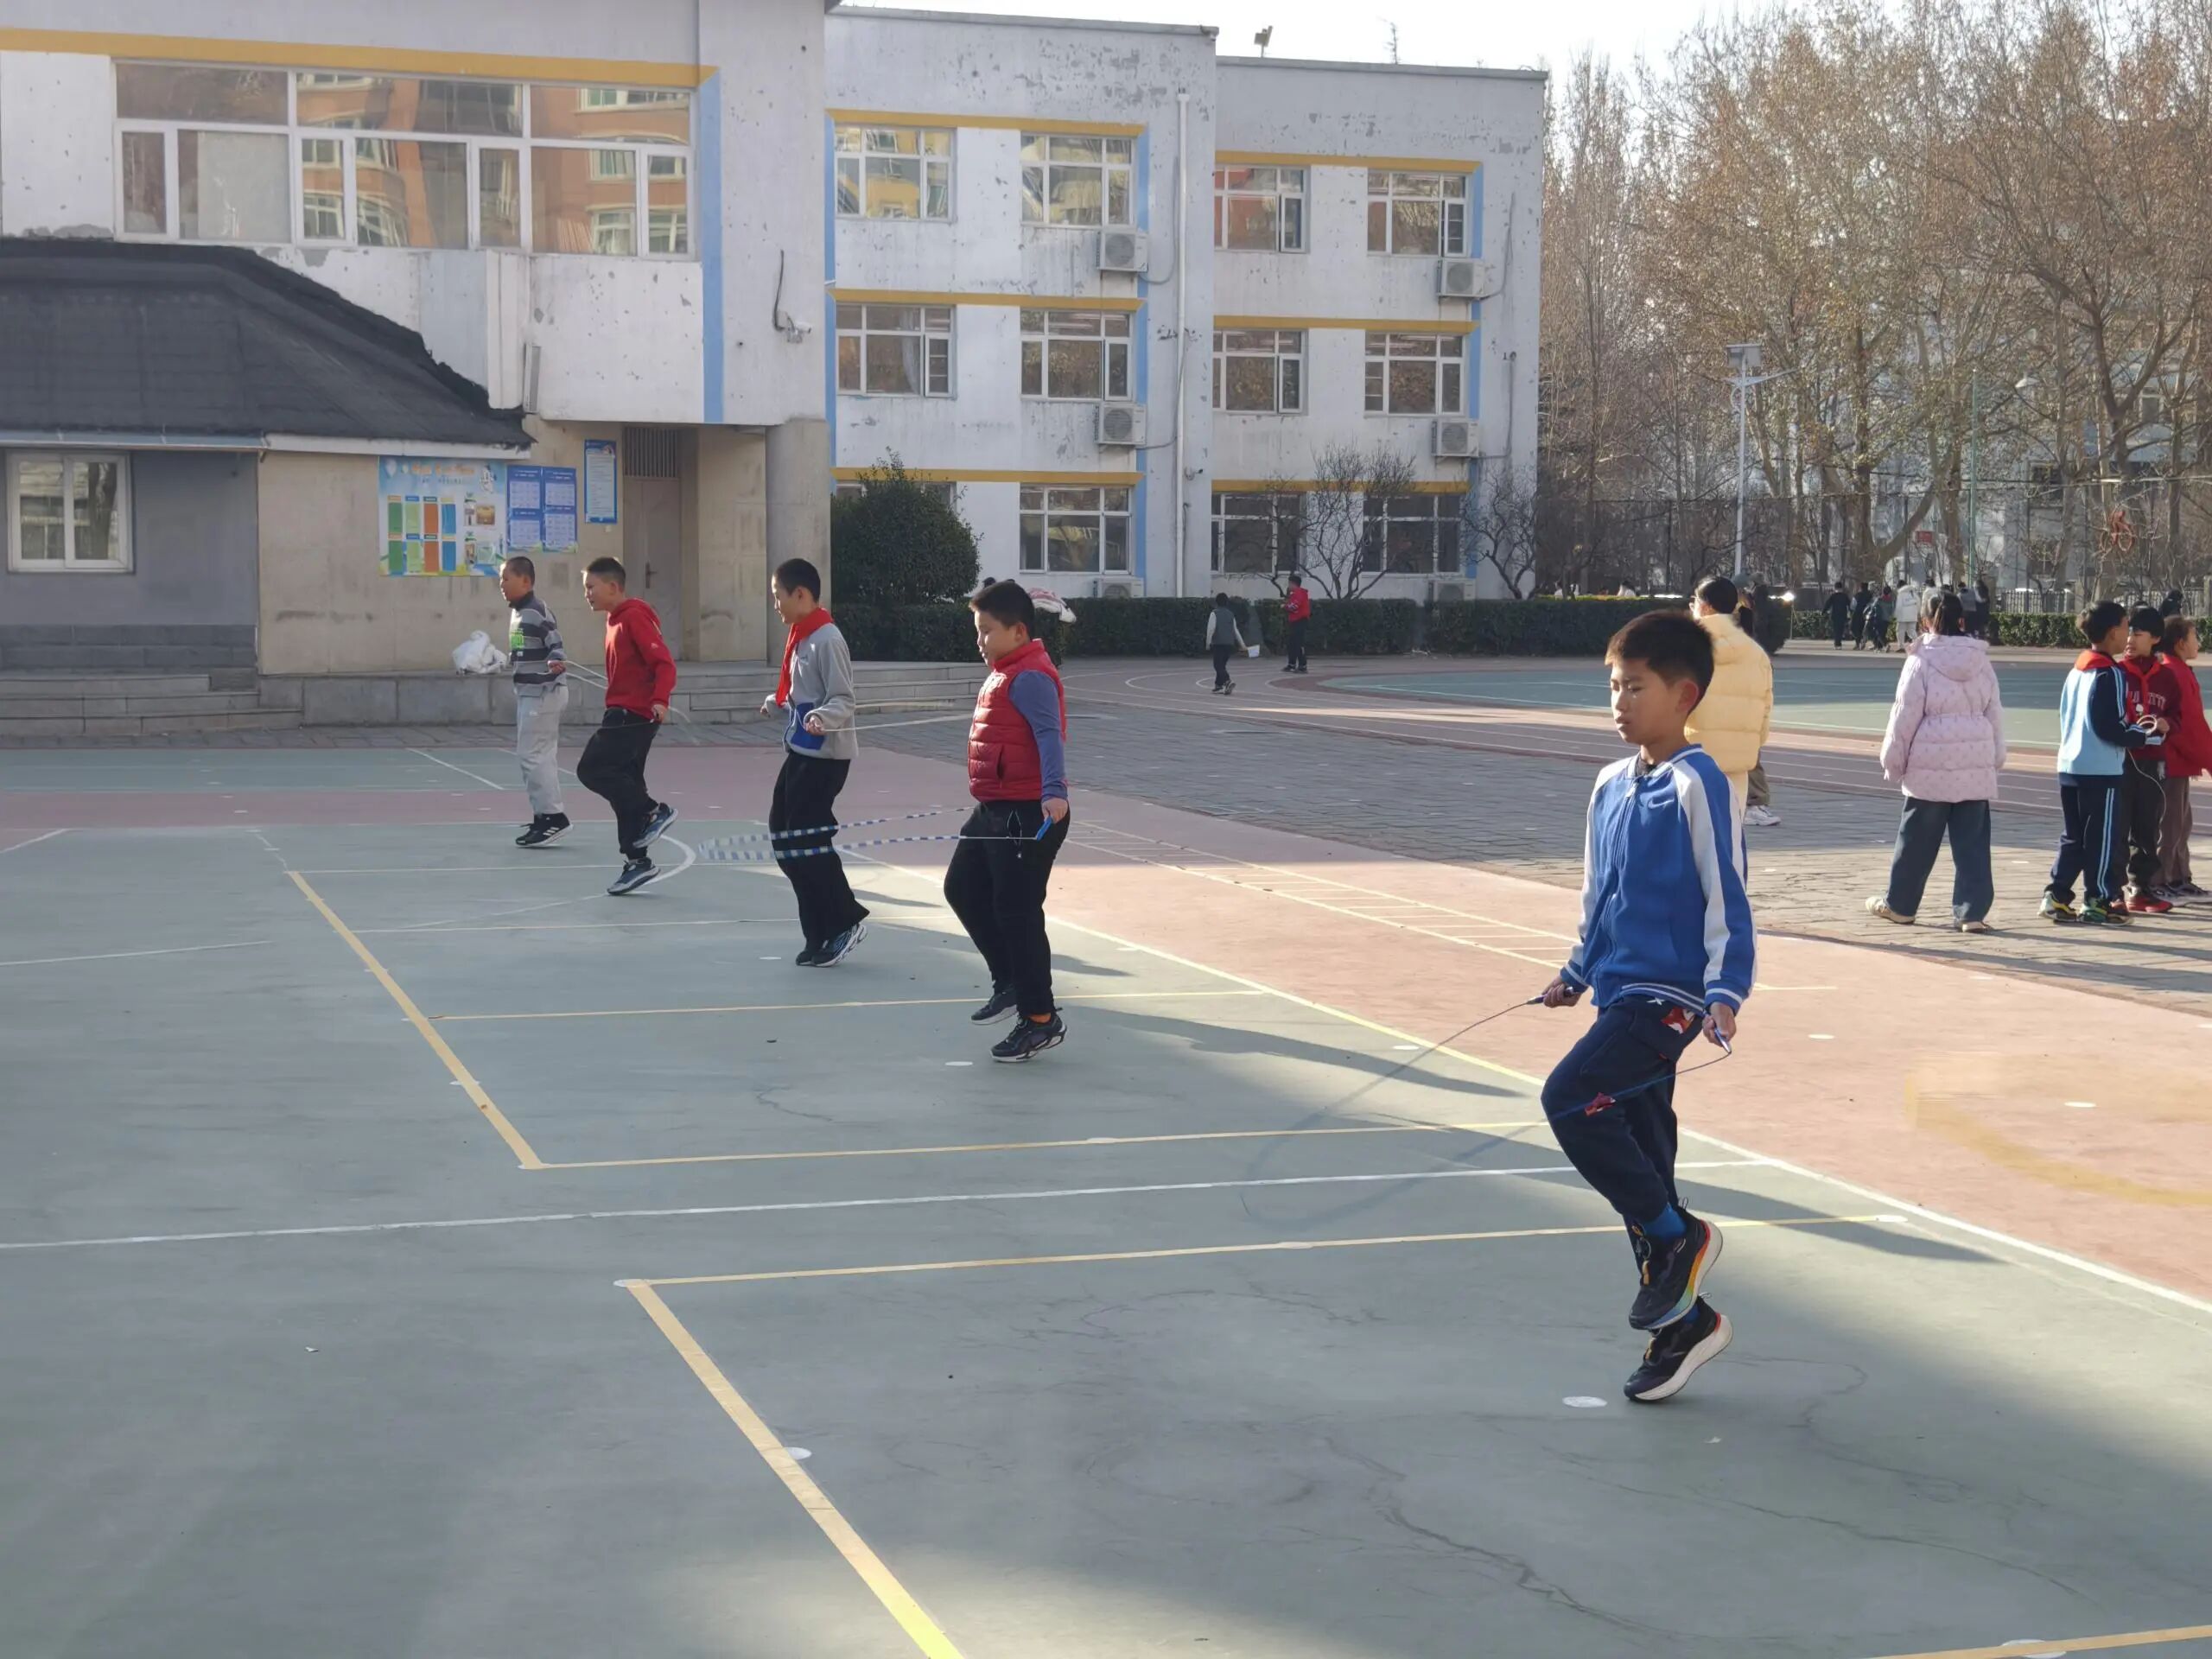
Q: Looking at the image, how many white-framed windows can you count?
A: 14